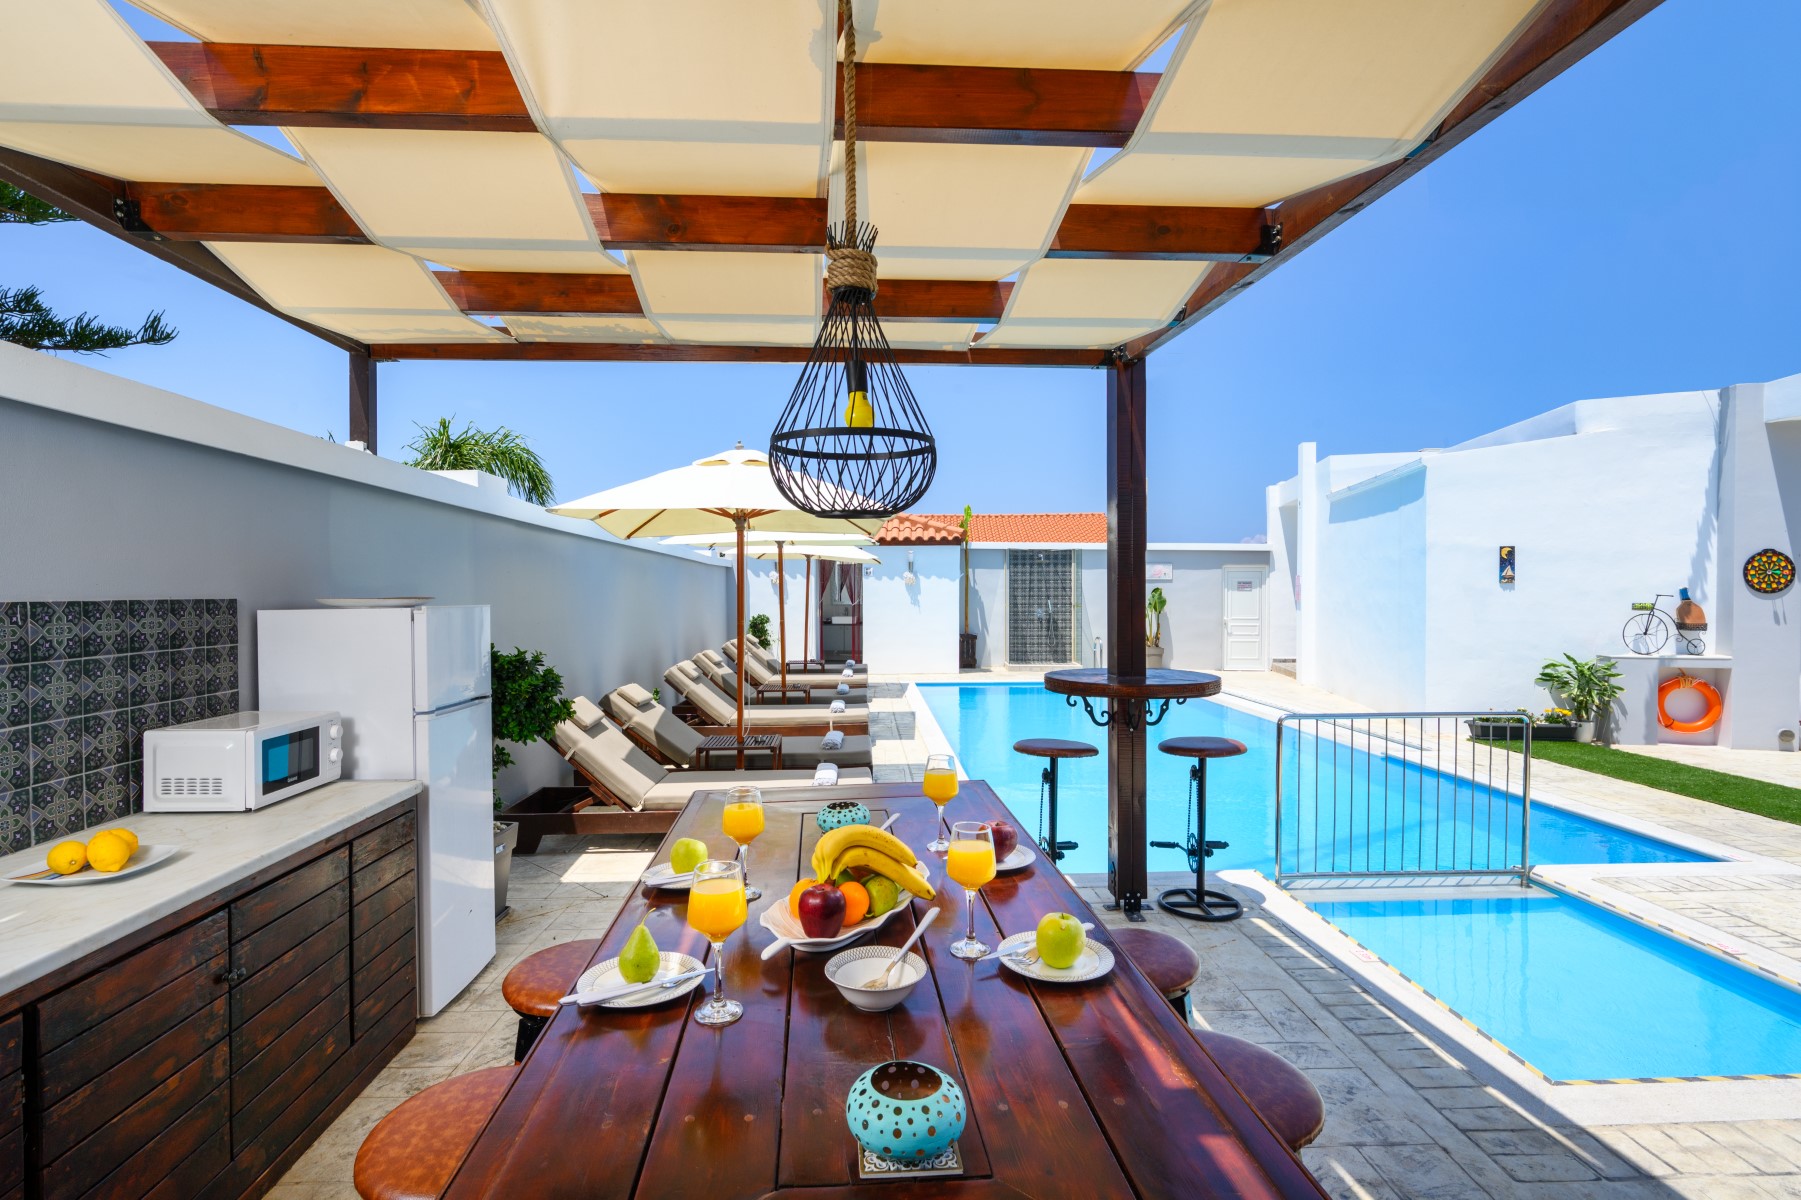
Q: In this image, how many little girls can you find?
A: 0